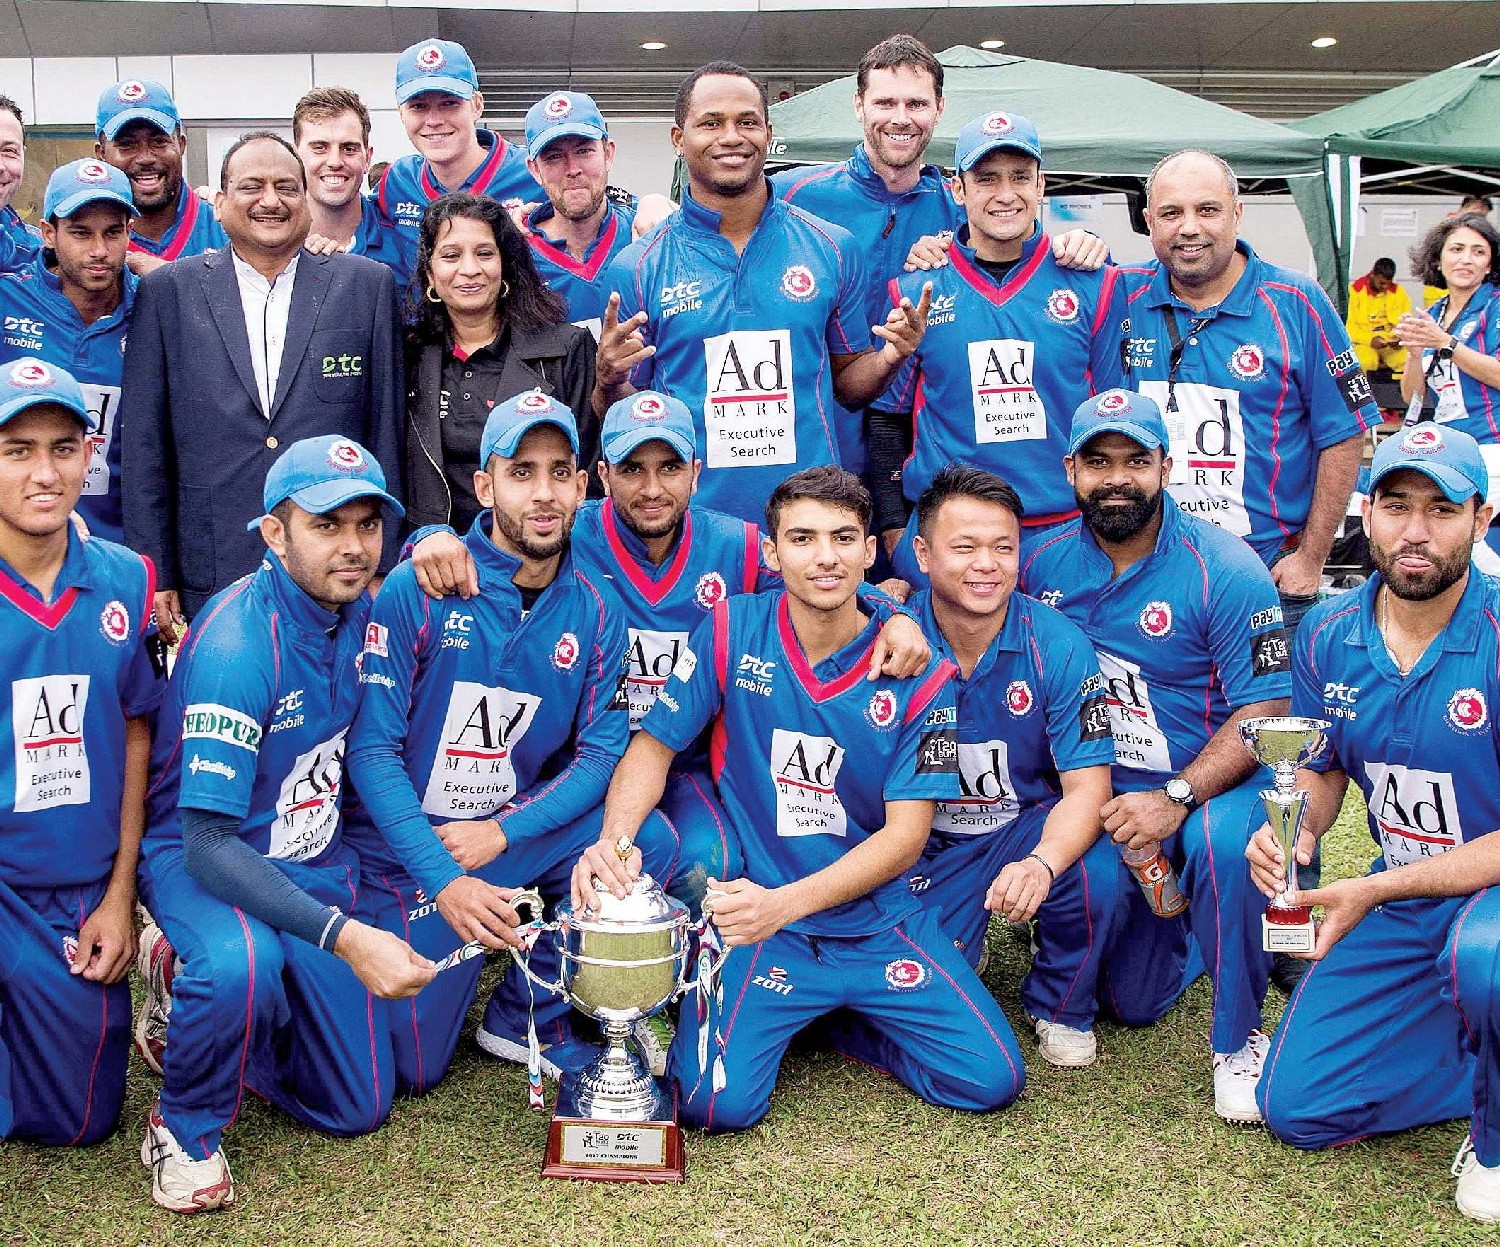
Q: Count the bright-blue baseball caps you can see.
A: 11